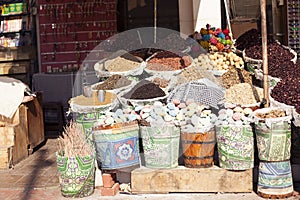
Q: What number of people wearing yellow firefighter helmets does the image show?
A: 0